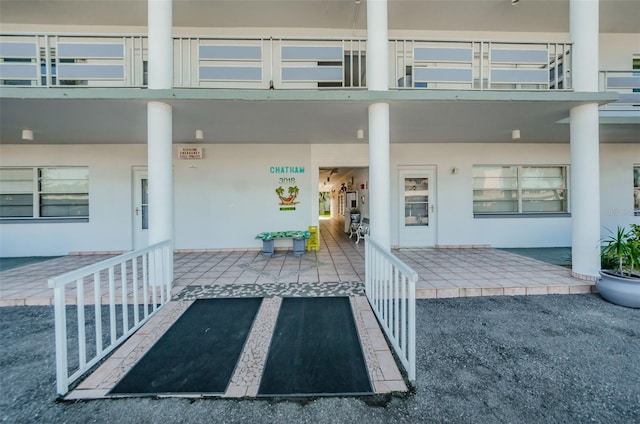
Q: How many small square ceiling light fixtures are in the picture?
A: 4